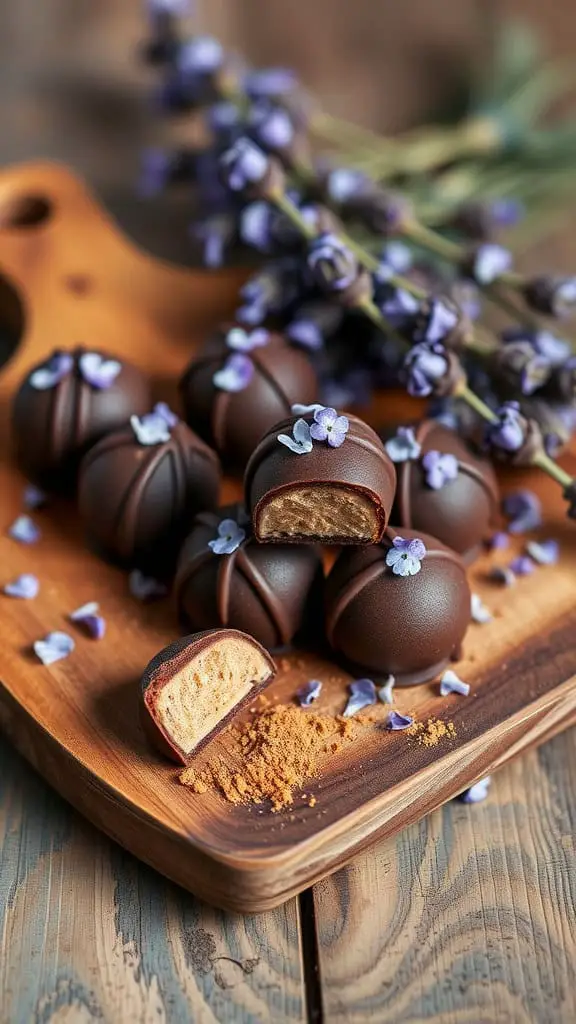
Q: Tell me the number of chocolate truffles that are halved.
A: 2